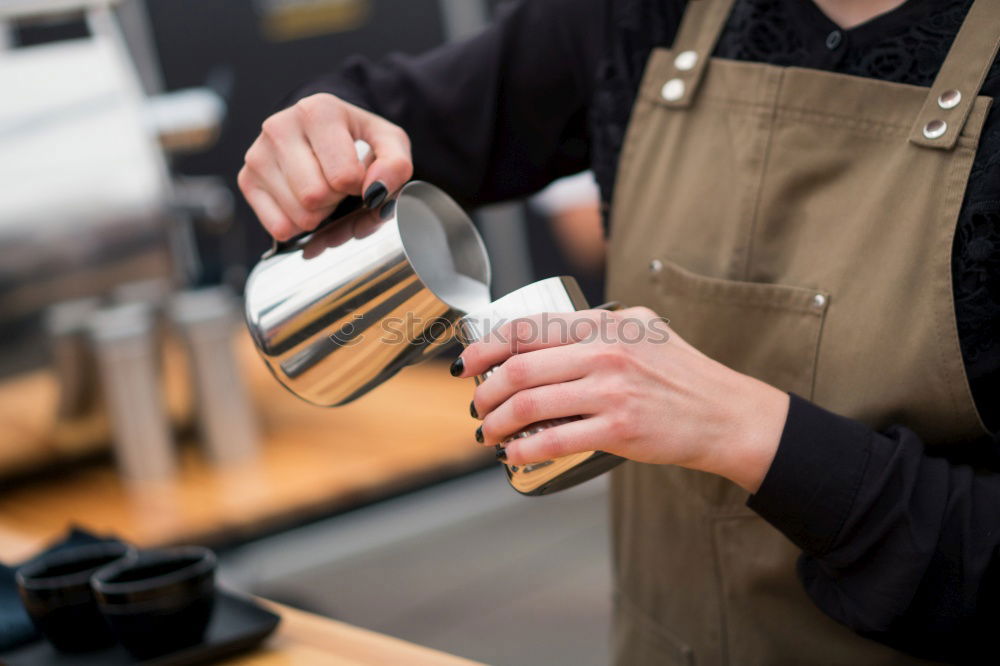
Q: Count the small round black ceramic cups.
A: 2